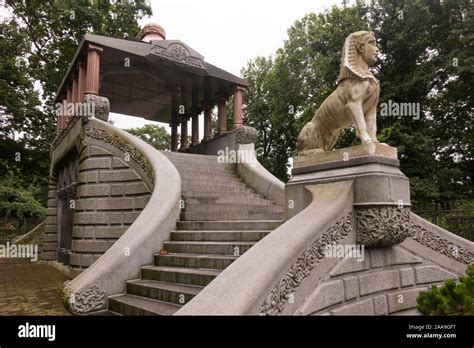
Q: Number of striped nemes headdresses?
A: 1